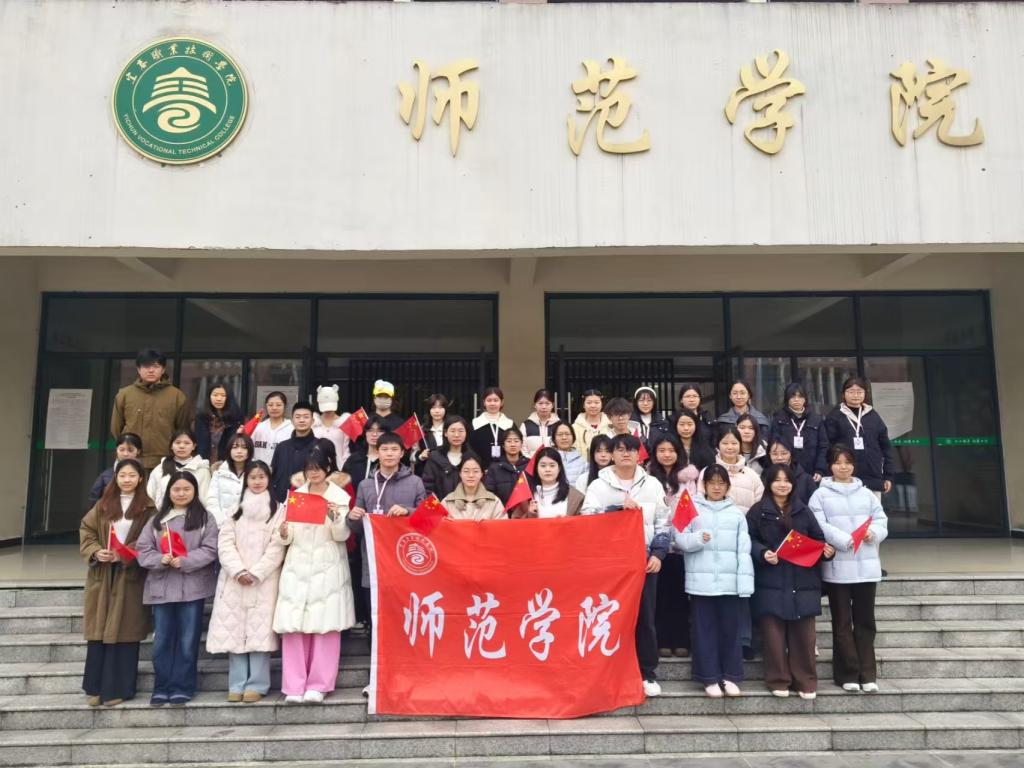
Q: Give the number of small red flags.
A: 13